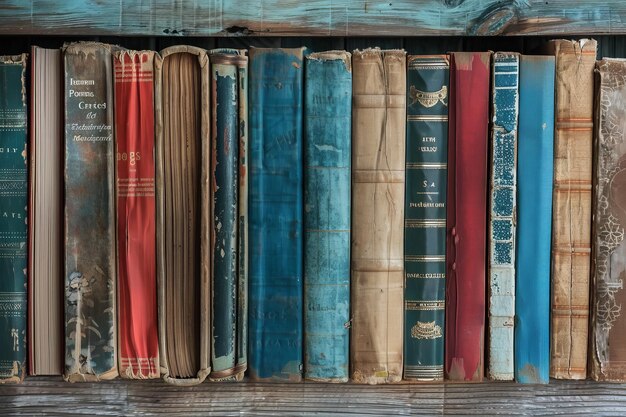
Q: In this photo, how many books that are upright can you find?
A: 15